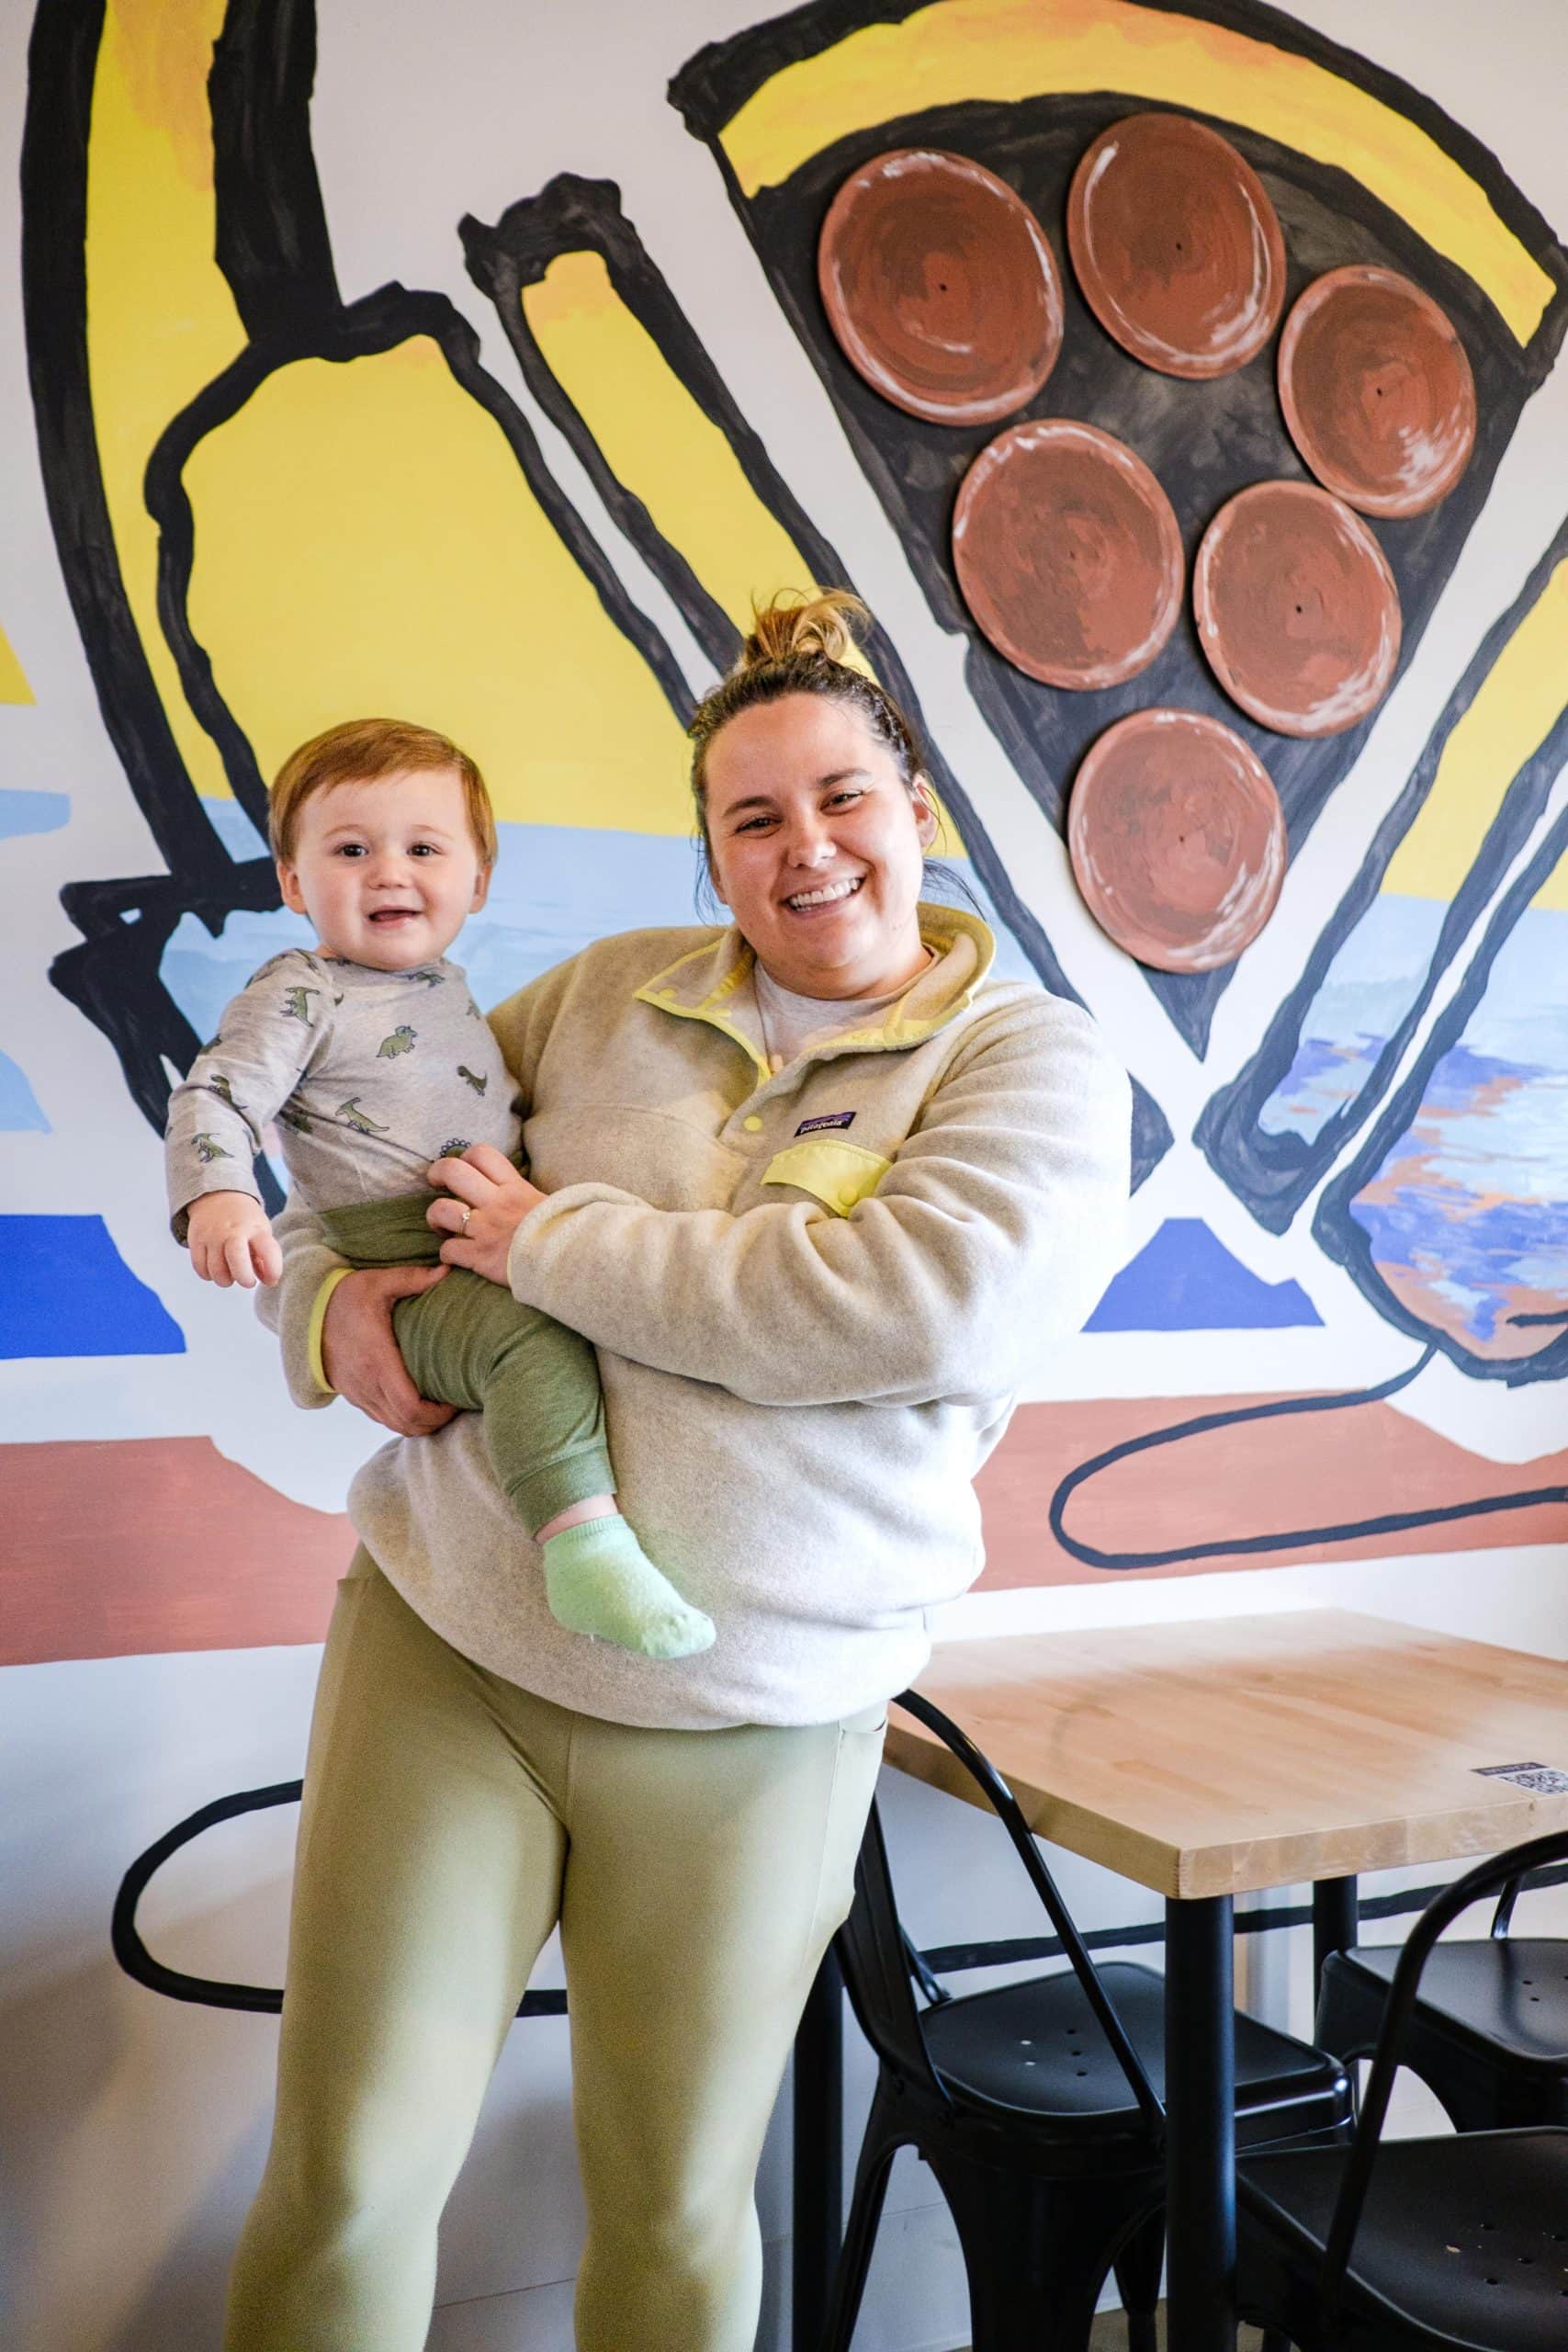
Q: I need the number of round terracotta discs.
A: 6